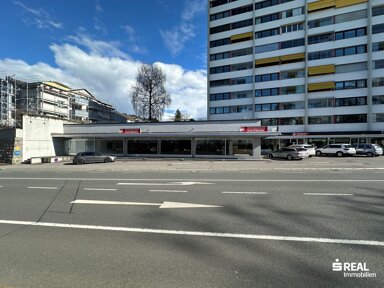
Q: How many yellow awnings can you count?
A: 7